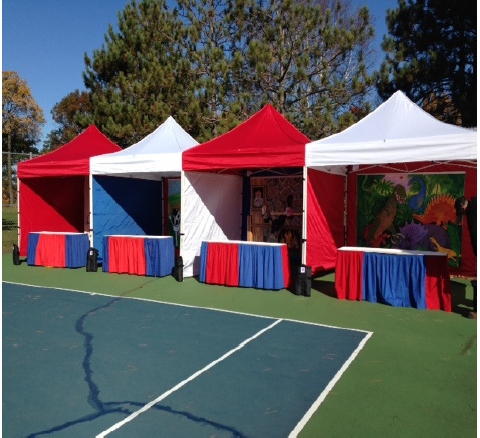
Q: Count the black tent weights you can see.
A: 4